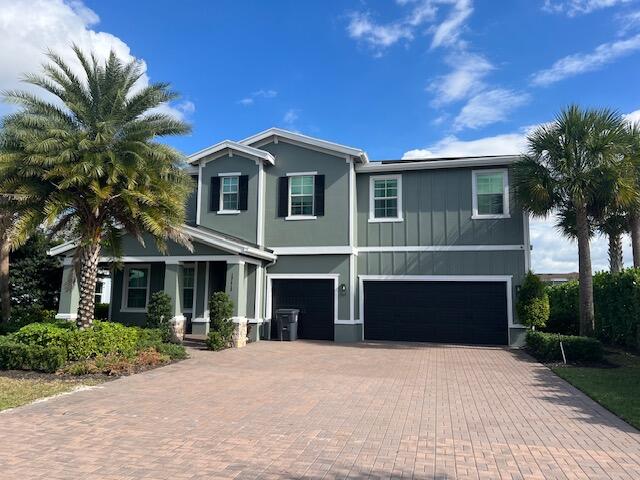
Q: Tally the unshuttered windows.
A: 4